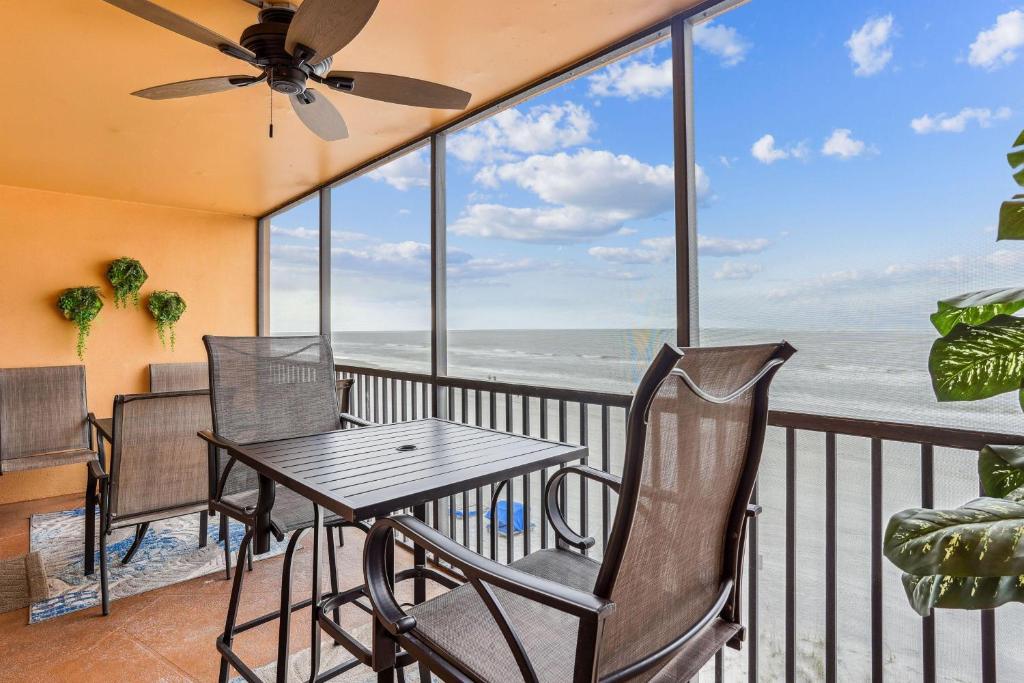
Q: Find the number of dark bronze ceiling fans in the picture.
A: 1